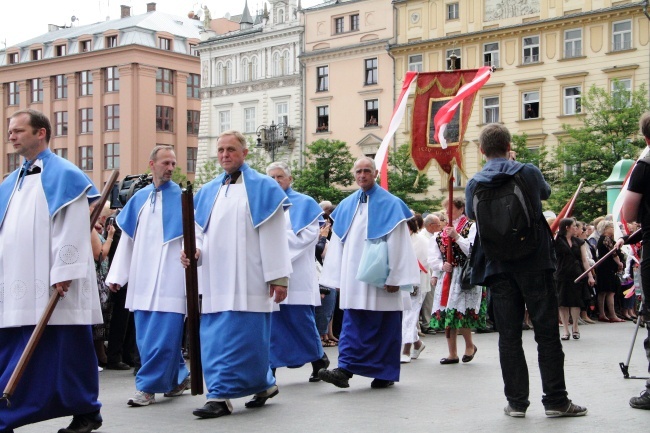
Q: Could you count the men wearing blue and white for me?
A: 5